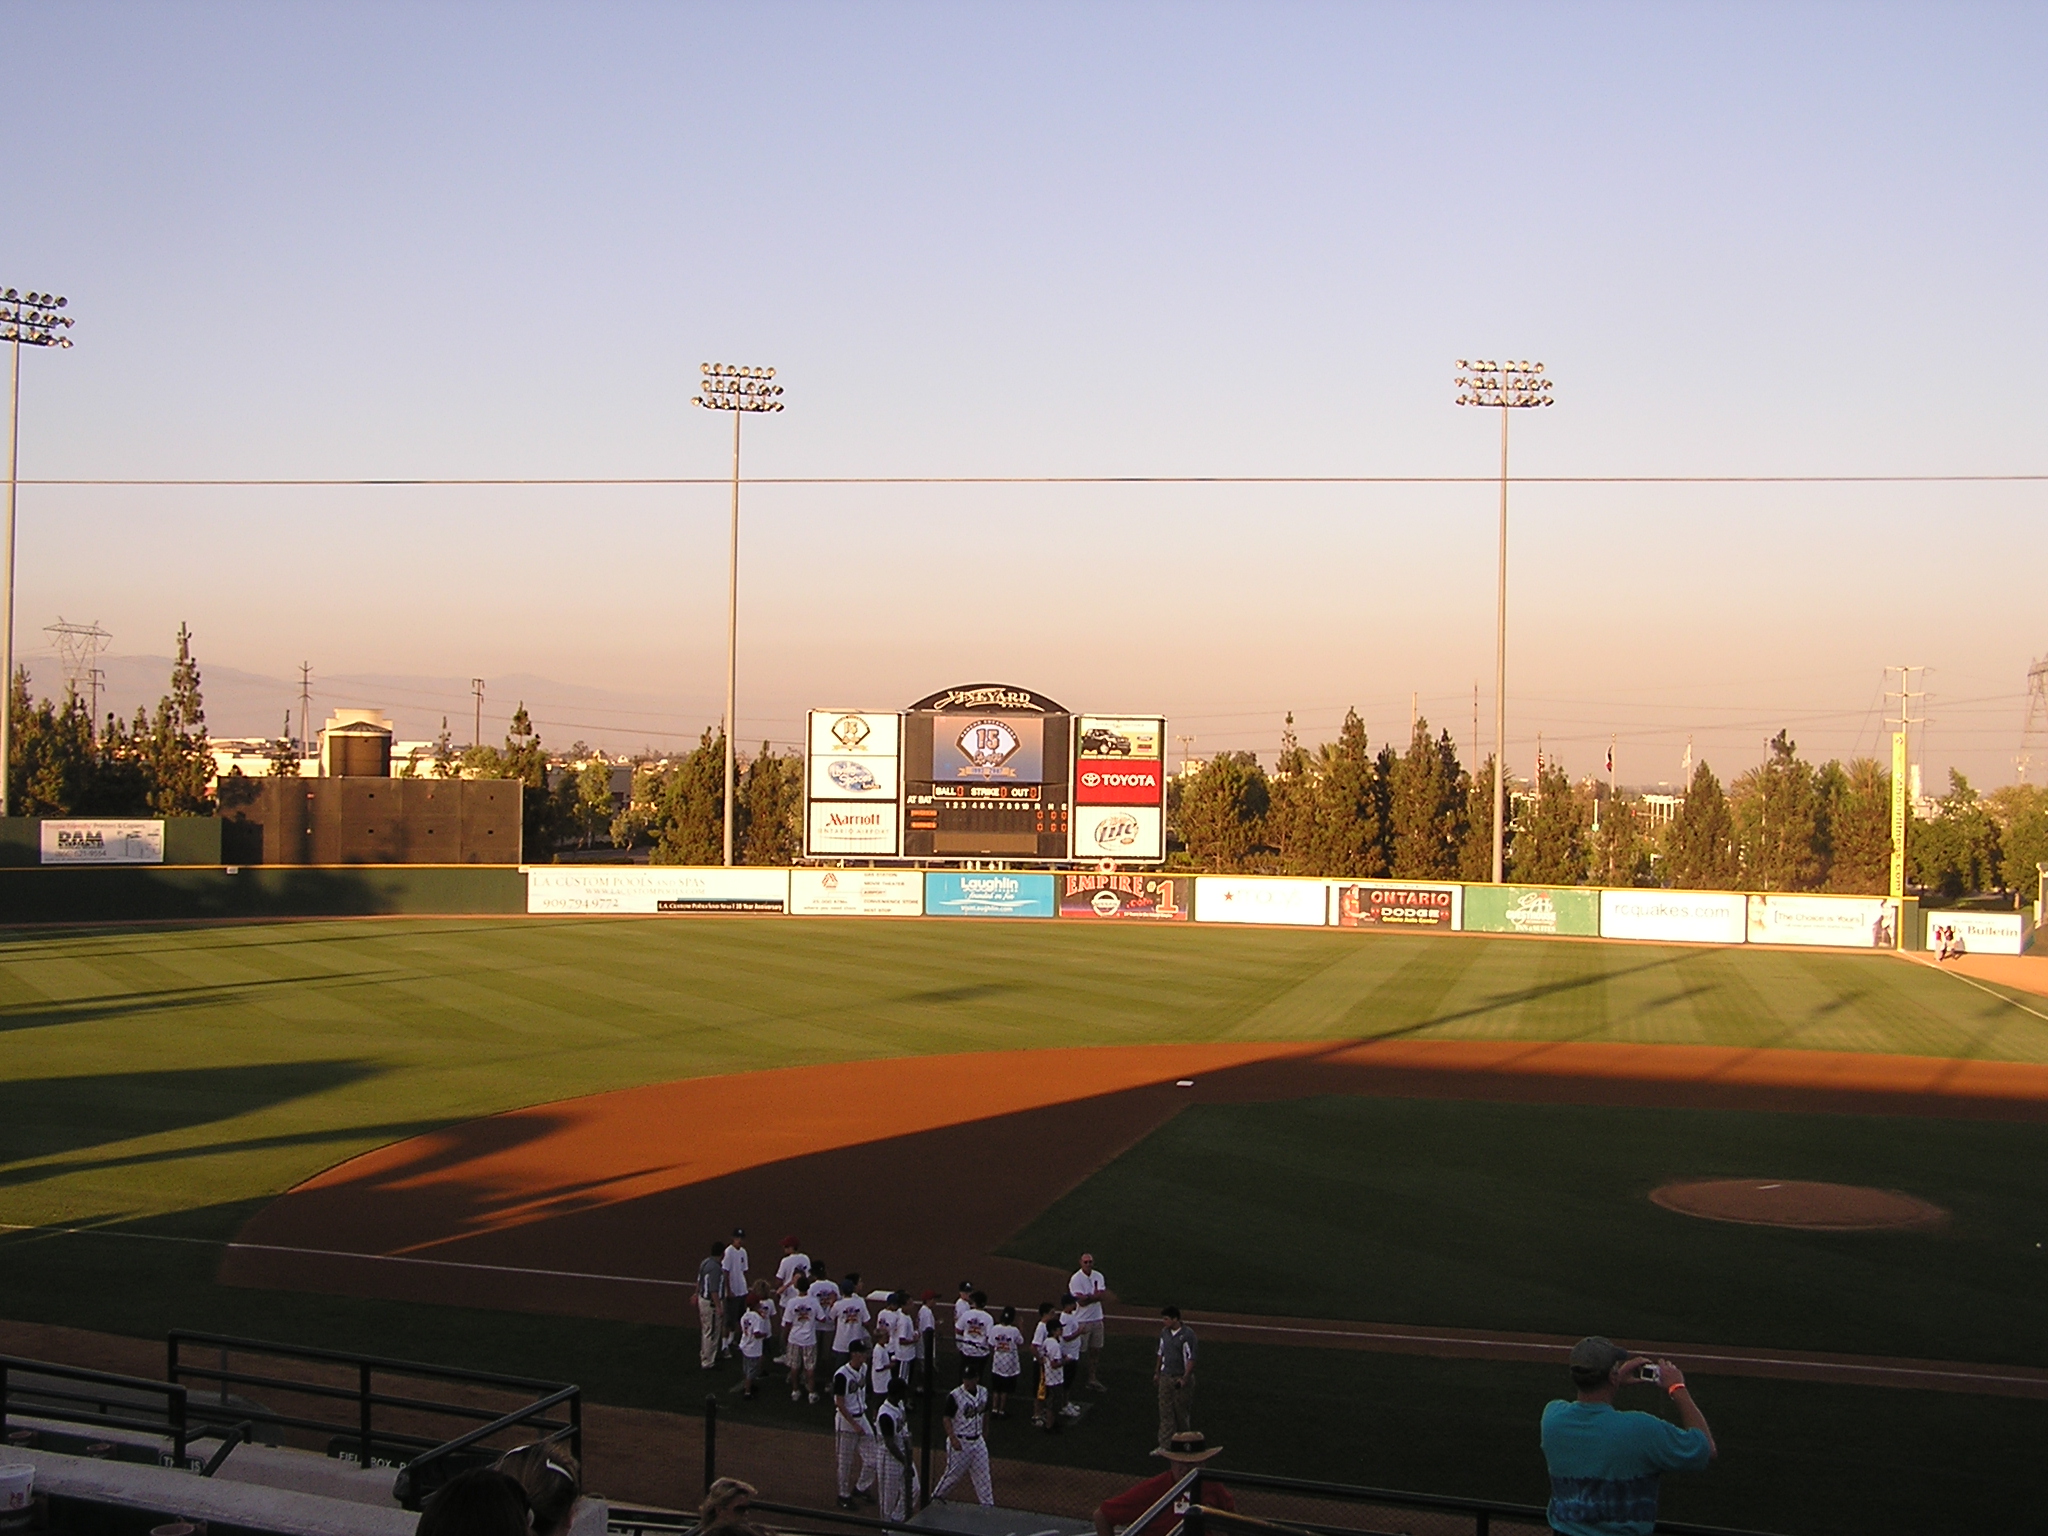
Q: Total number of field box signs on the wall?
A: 1